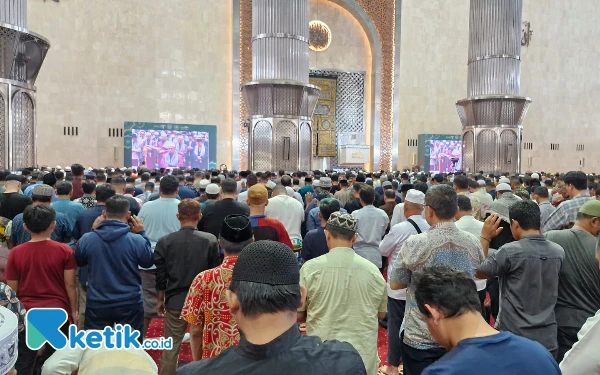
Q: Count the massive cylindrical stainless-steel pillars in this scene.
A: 3